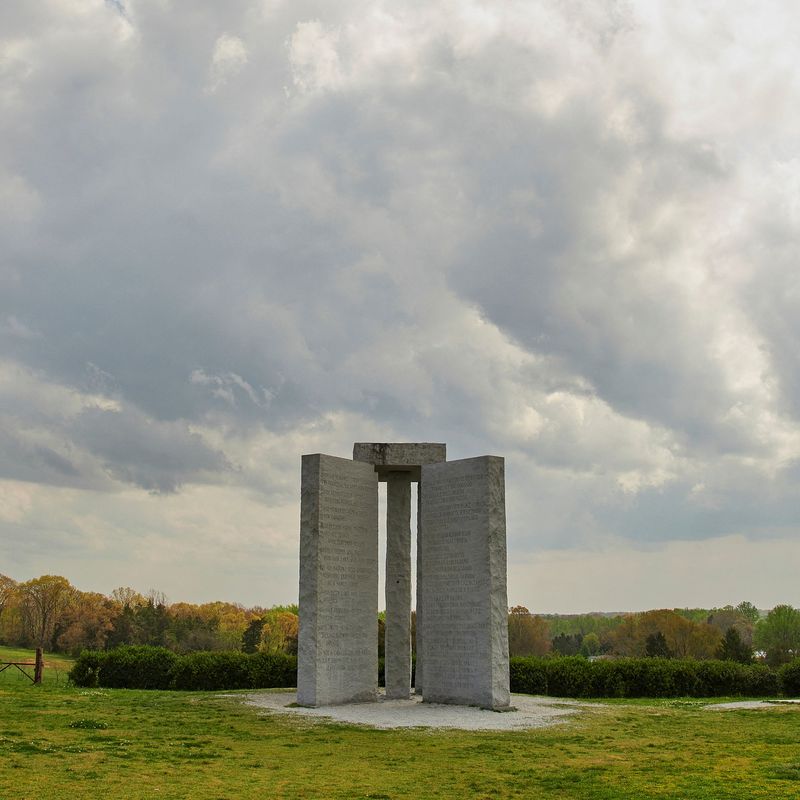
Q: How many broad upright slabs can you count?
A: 2